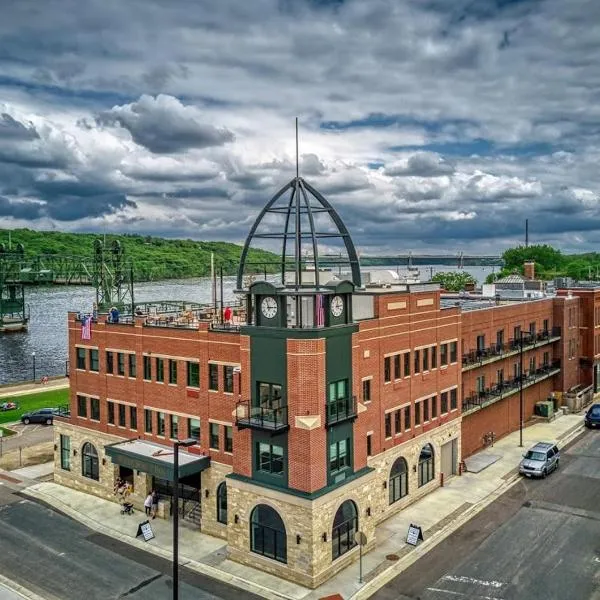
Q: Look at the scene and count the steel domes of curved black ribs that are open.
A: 1